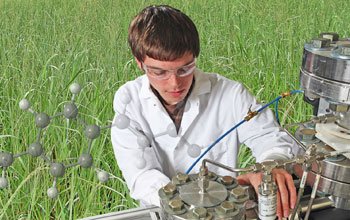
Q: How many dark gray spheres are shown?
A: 7